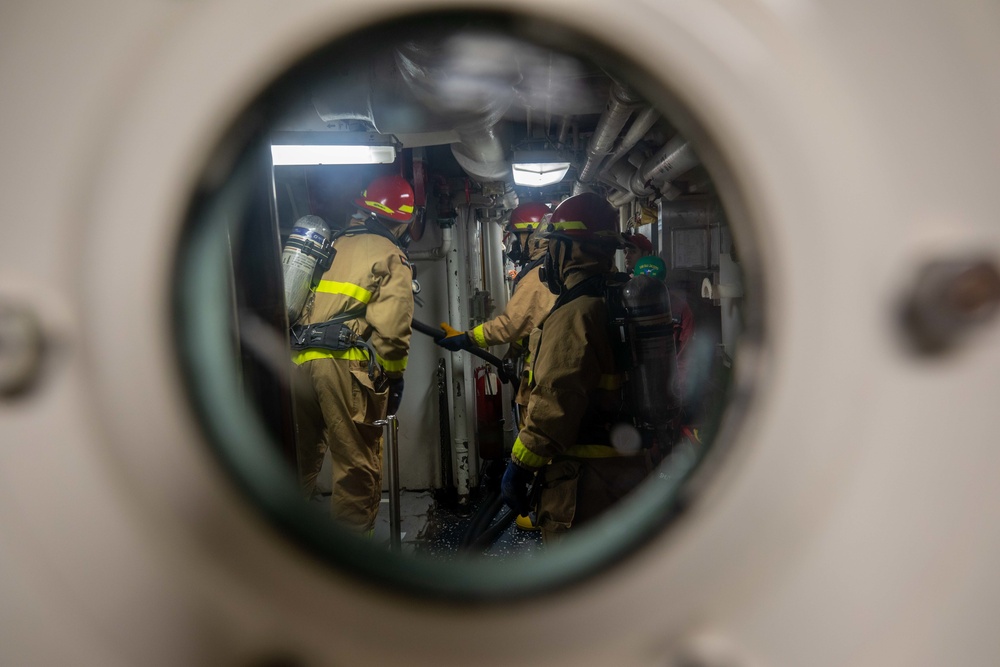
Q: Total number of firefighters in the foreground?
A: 3